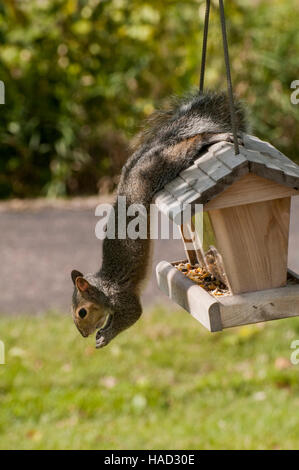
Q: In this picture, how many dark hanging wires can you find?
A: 2